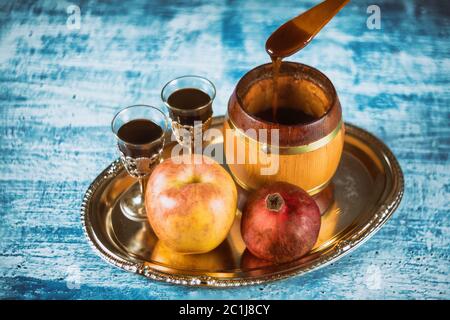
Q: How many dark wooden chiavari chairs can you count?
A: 0